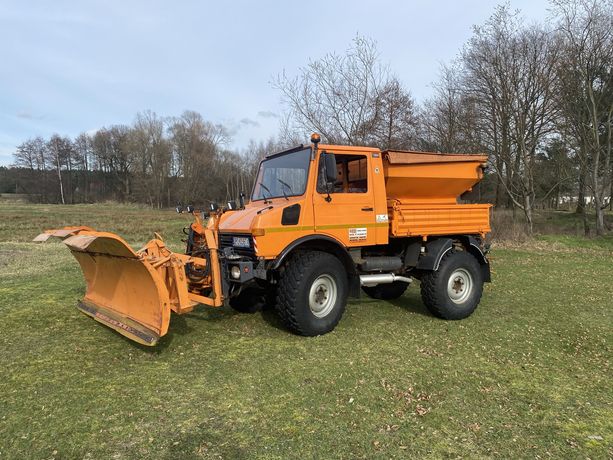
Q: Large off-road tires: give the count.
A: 4